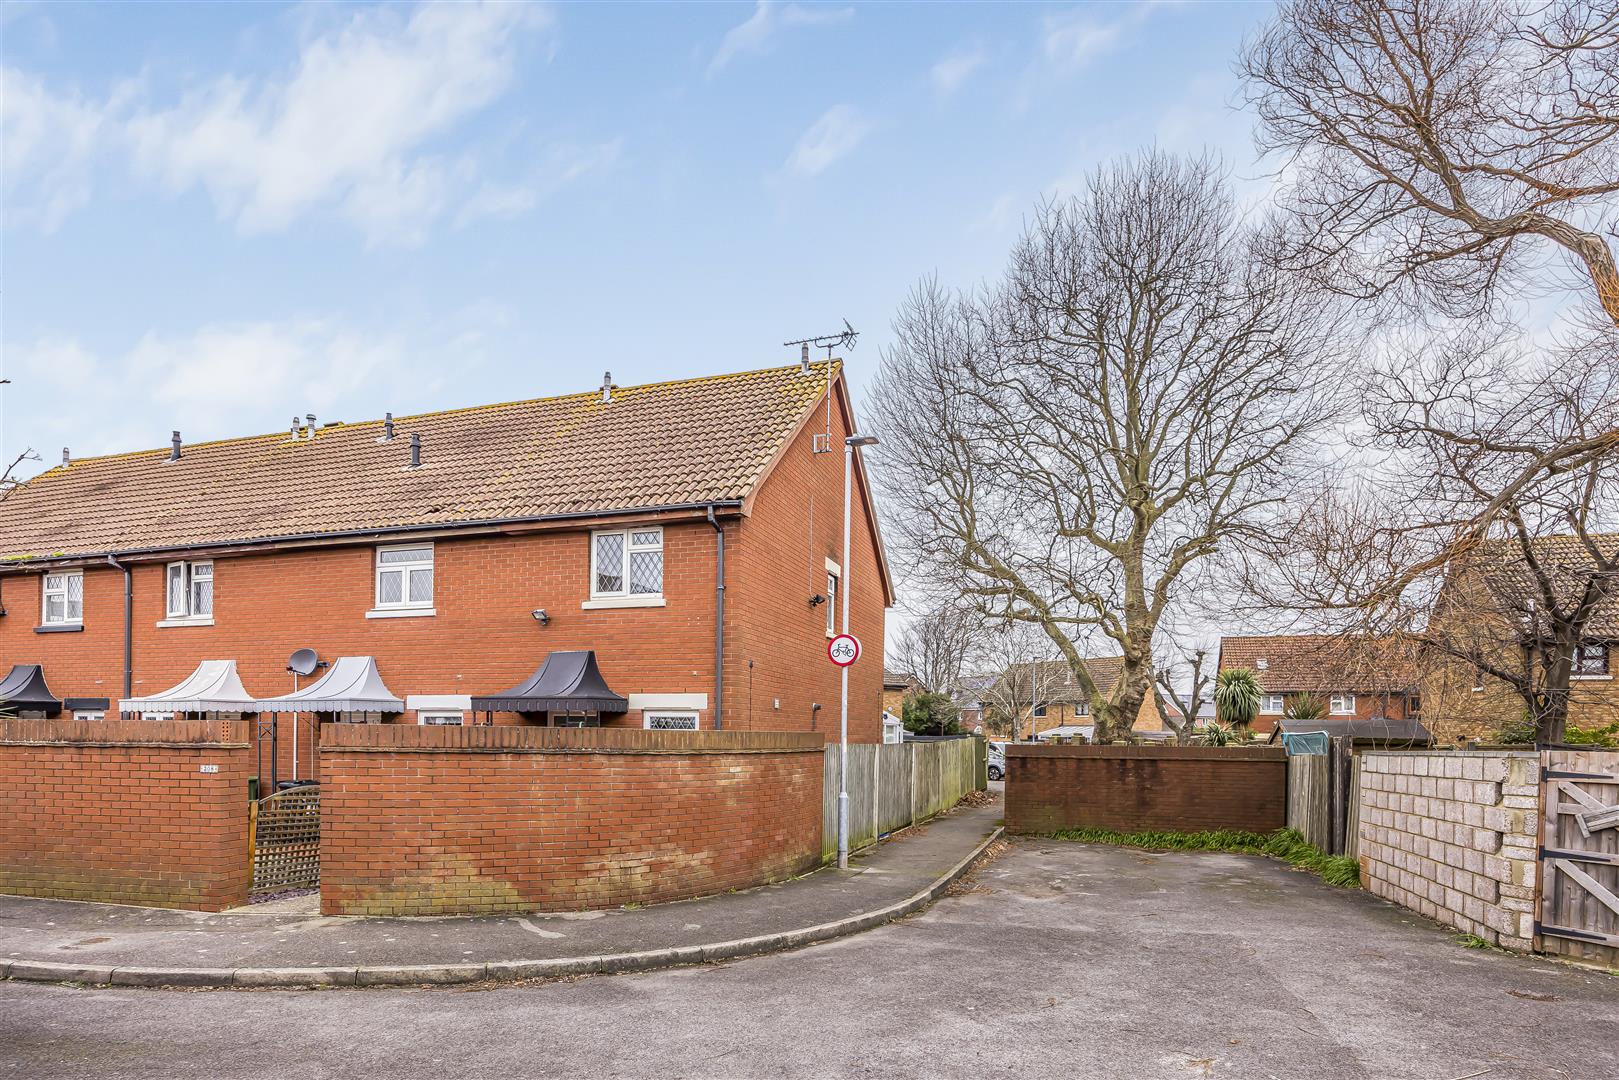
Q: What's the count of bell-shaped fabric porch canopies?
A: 4